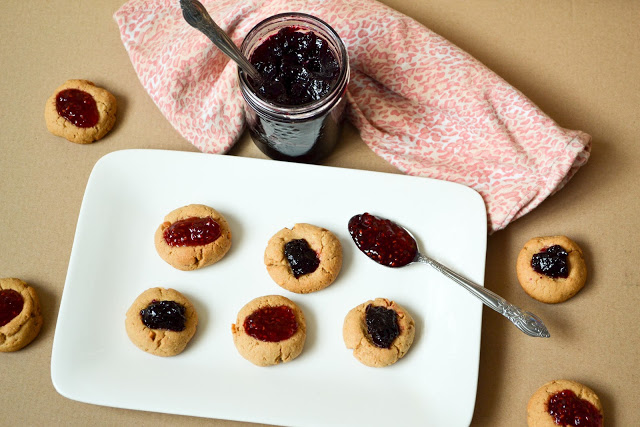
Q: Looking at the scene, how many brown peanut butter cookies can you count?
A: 9